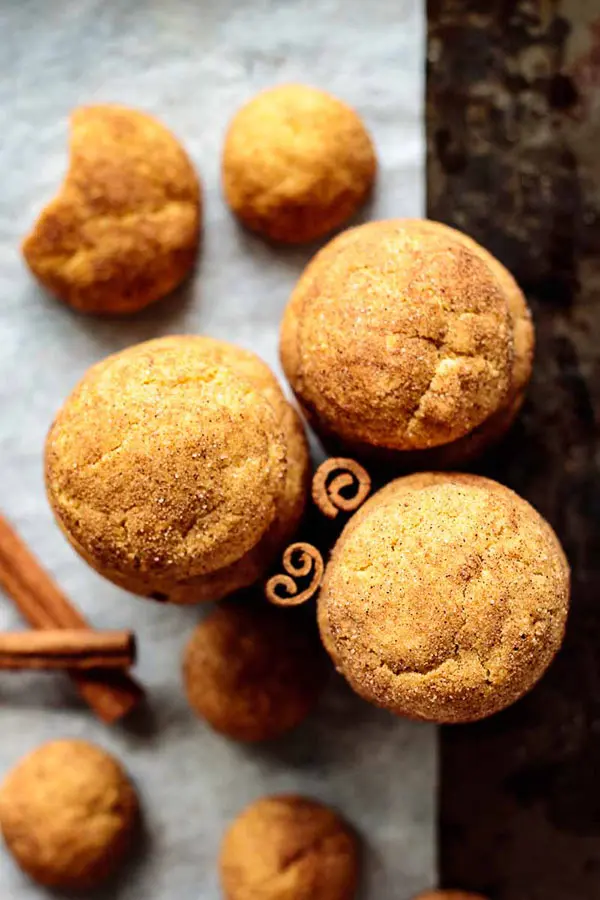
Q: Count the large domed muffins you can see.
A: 3